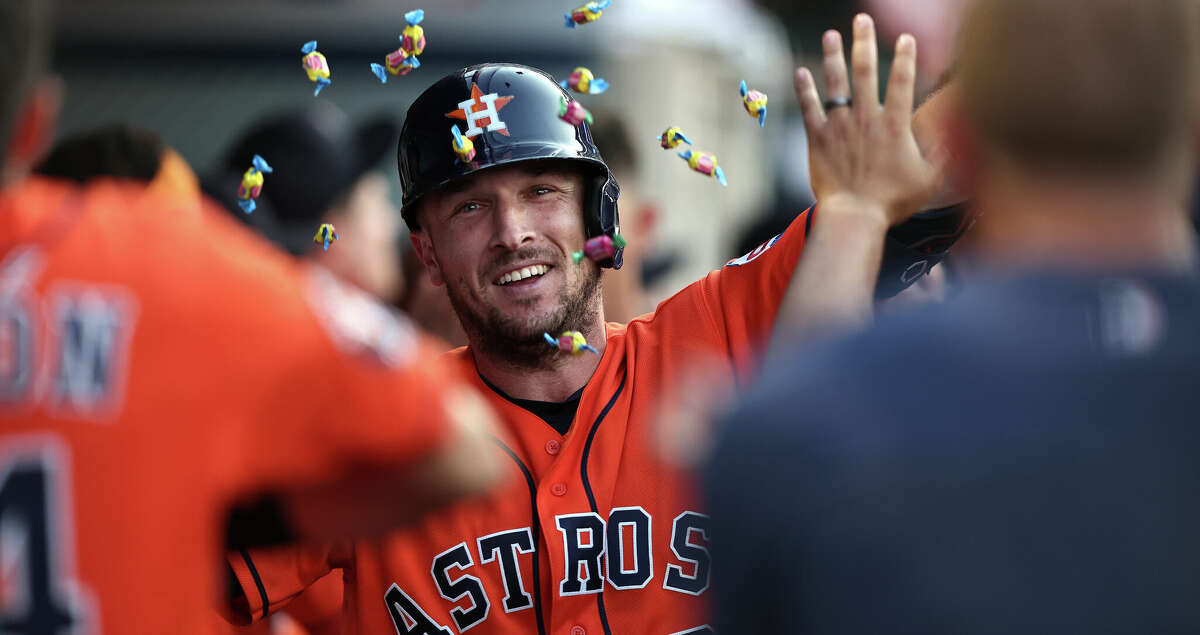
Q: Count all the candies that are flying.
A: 14